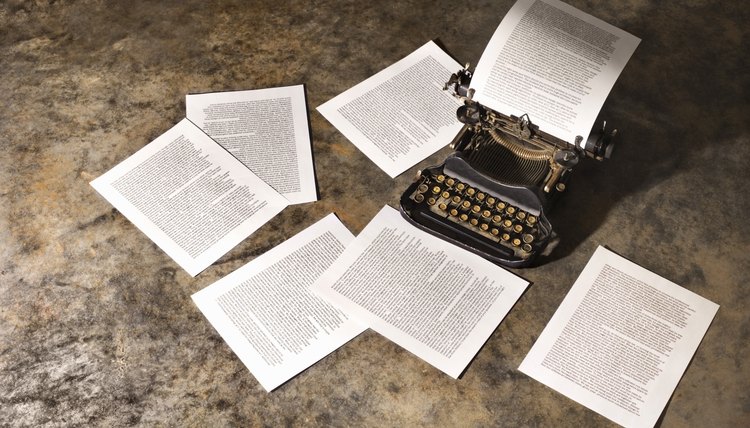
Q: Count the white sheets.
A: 7